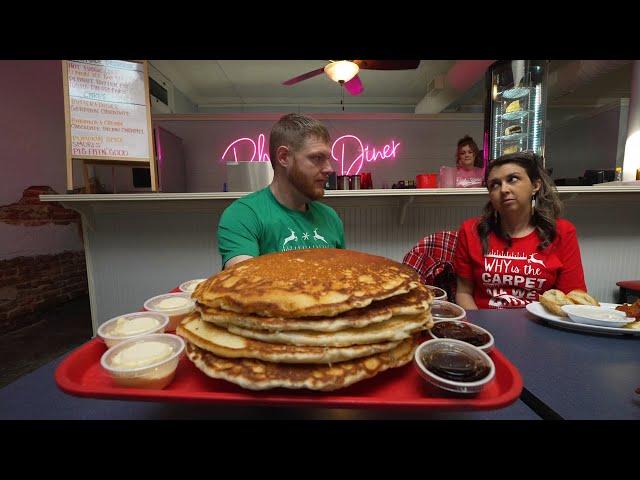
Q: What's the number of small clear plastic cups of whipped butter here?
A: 4